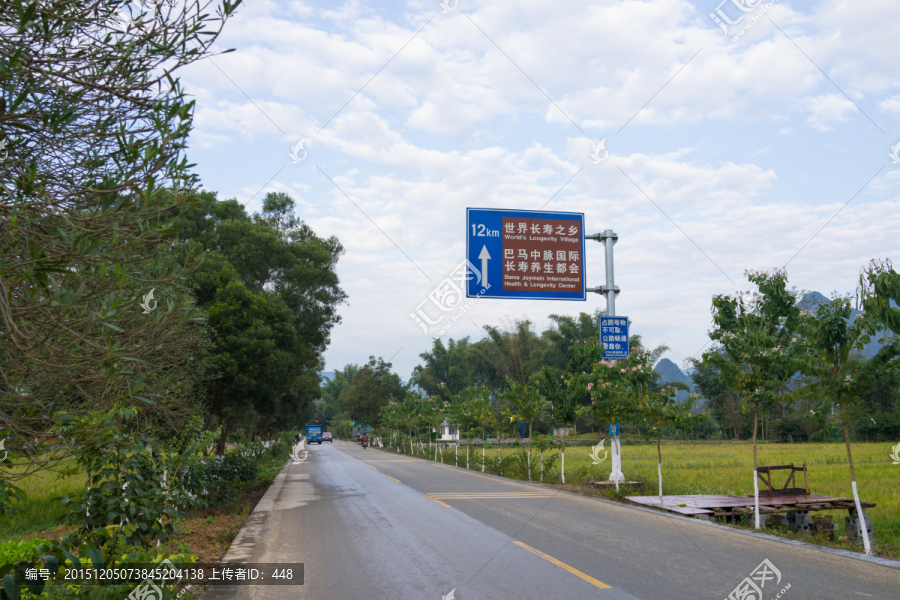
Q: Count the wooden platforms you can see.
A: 1